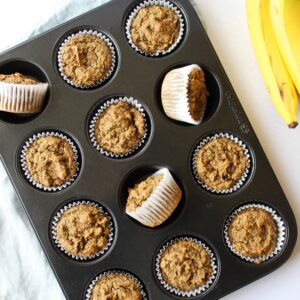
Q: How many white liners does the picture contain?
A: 12